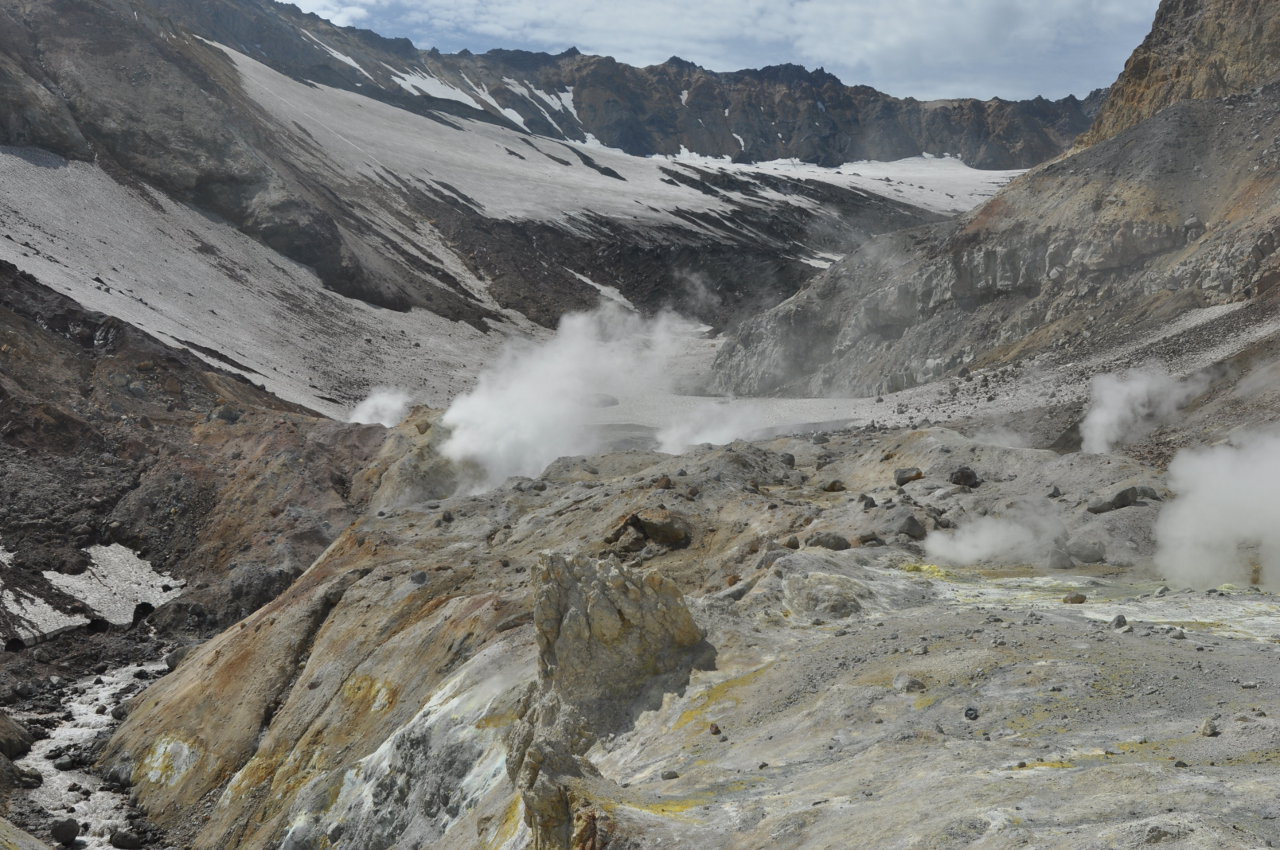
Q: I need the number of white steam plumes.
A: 6